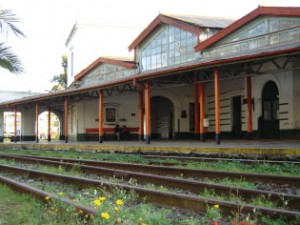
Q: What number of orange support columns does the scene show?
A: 11